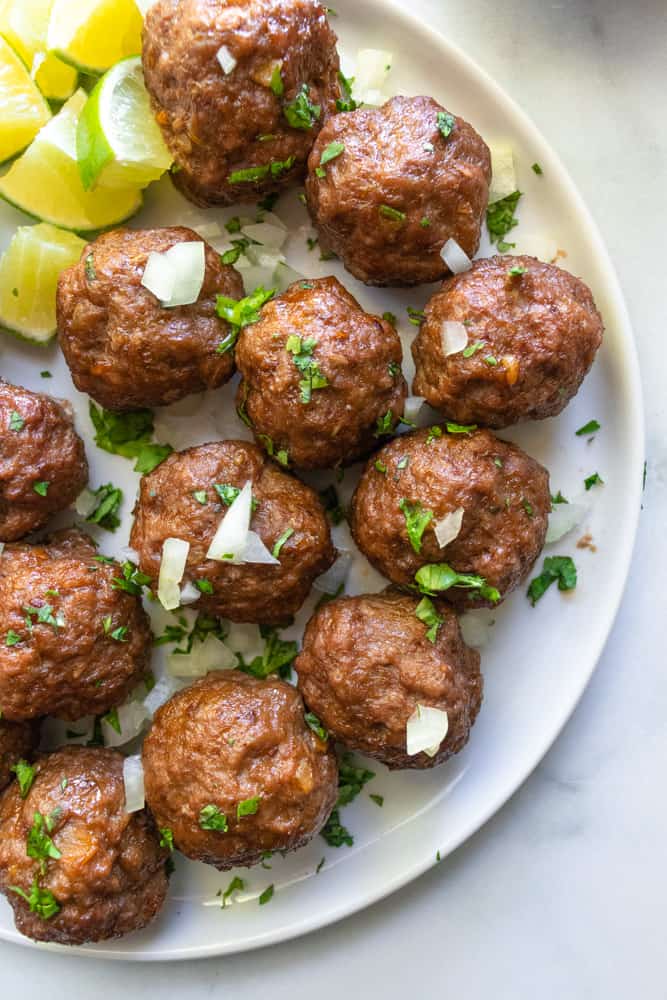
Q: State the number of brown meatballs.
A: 13